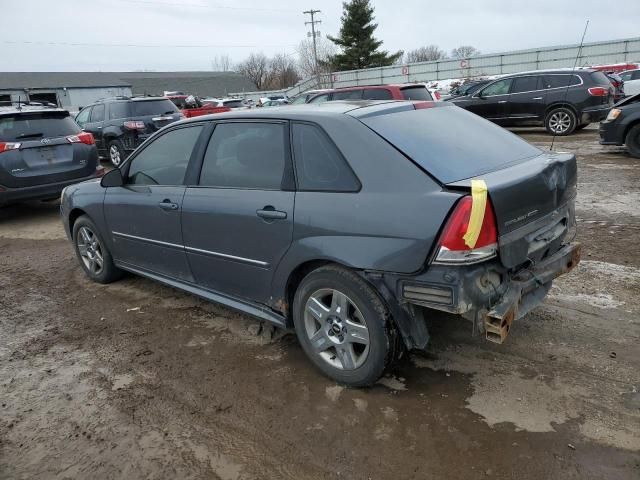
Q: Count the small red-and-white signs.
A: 3